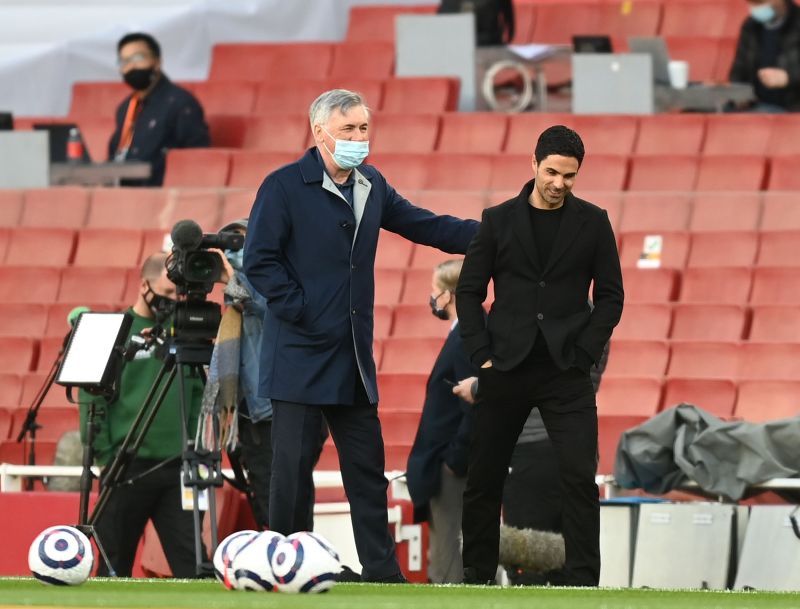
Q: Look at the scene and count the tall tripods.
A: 1